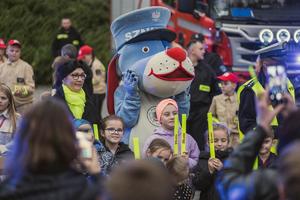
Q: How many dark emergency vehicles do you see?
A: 0